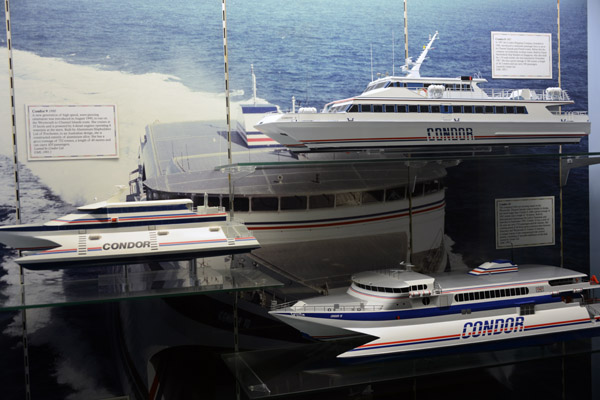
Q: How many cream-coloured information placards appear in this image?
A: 3